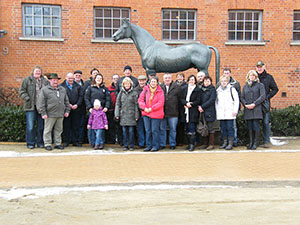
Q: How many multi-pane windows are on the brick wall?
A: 5